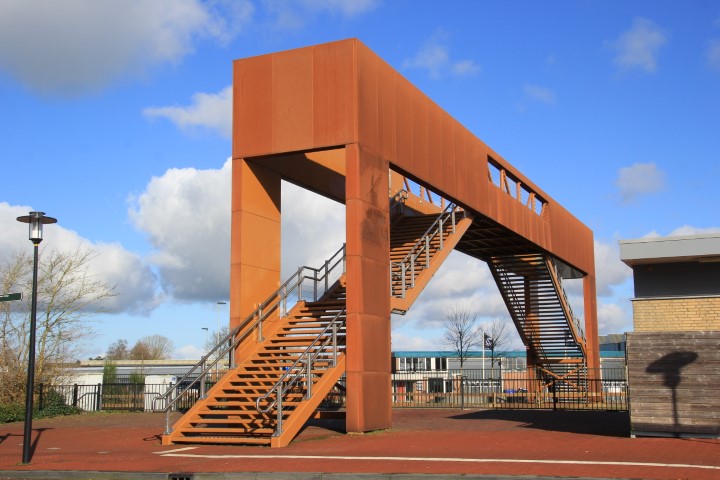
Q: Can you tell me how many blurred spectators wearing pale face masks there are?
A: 0